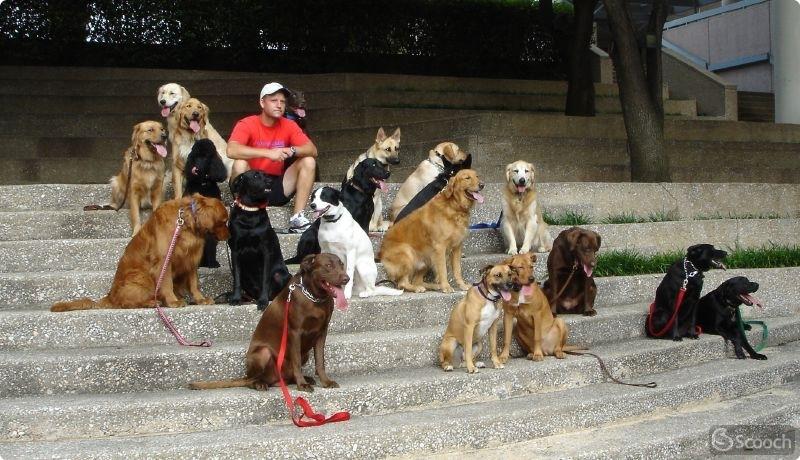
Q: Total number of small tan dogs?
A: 2